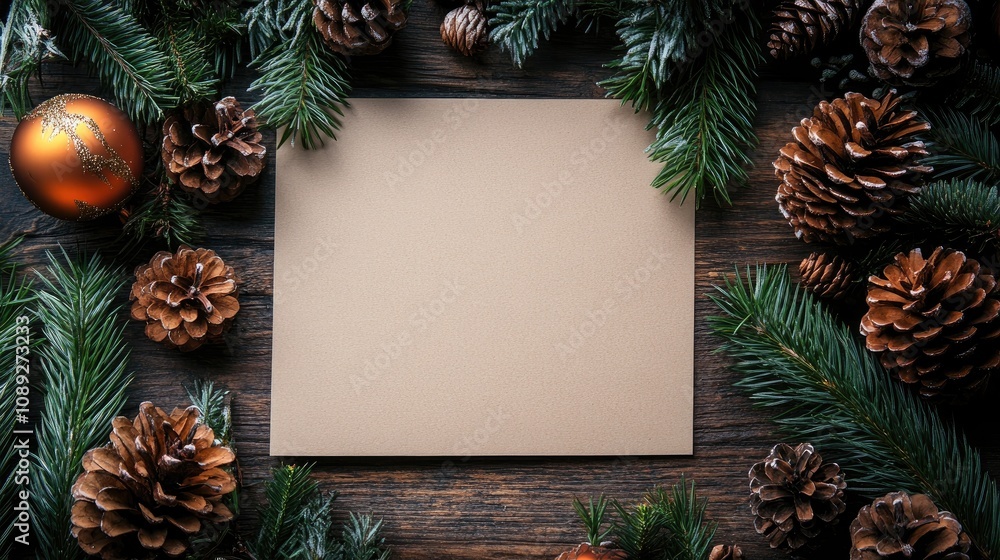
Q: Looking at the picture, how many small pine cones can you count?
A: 2